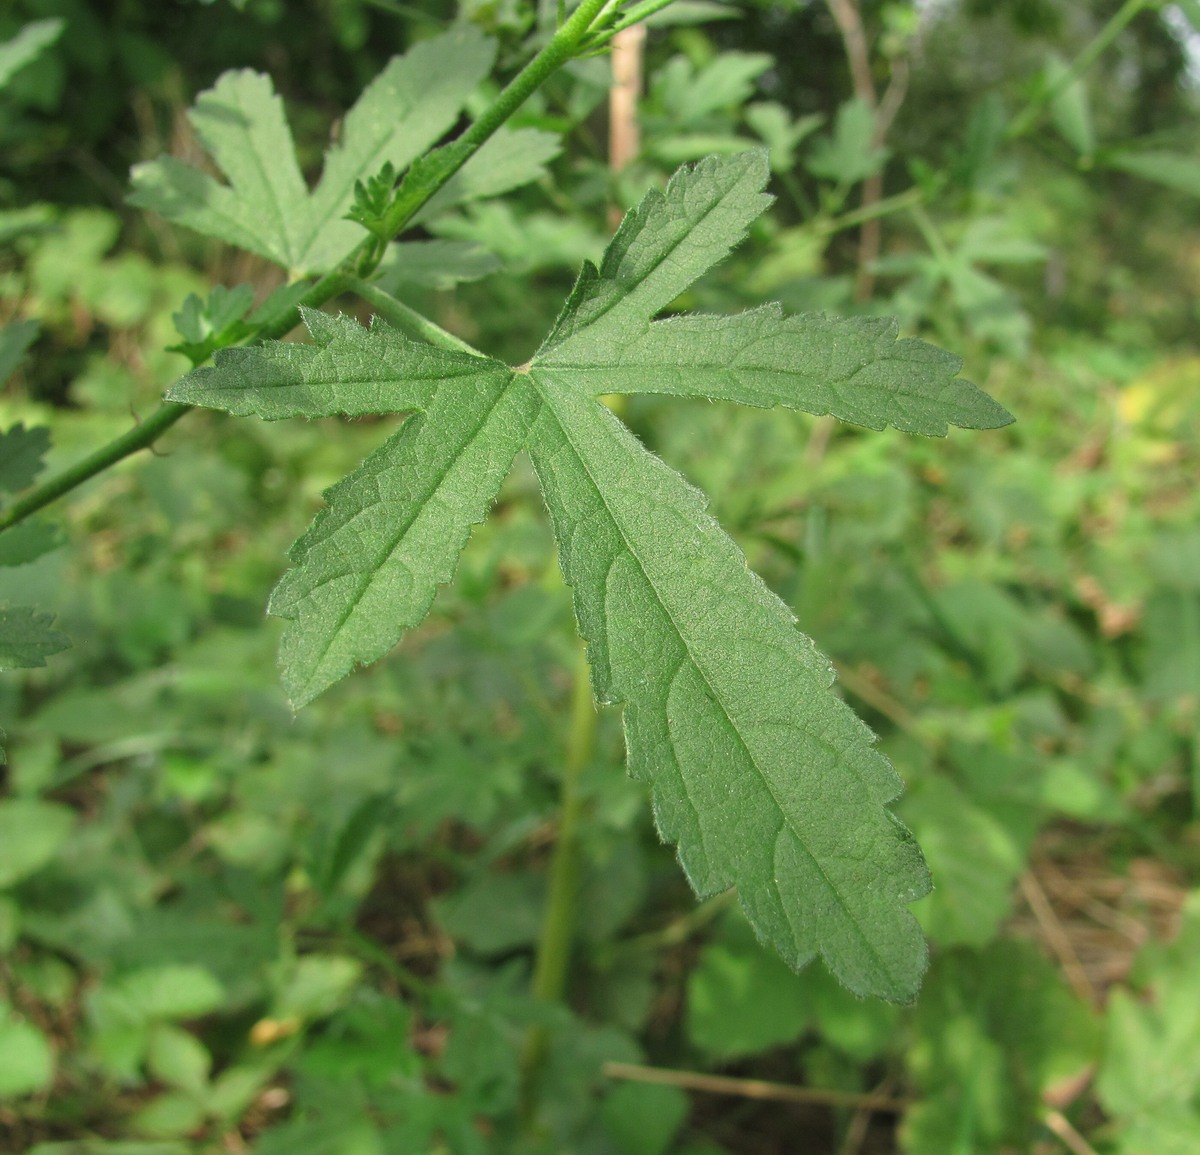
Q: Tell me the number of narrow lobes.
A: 5